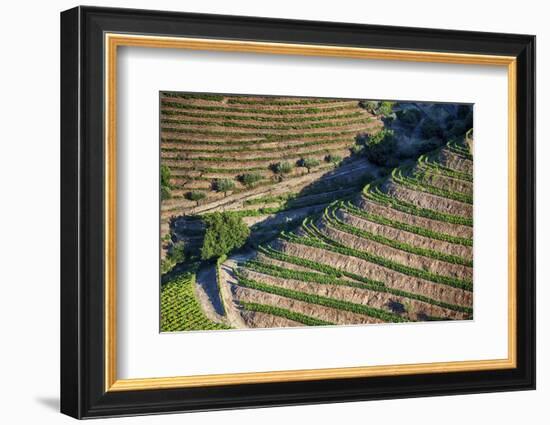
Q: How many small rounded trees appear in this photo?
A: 6